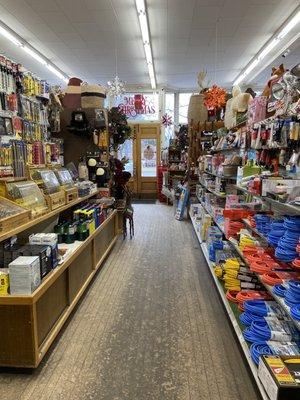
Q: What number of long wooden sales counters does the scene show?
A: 1